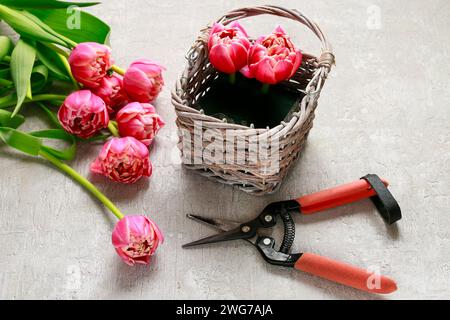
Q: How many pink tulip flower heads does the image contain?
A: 9